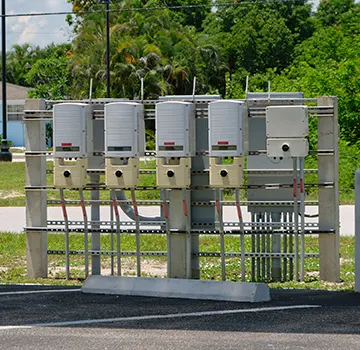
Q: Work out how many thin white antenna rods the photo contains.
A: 5